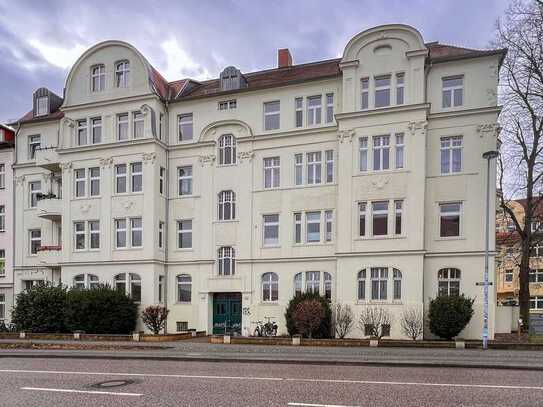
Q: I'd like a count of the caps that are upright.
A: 0